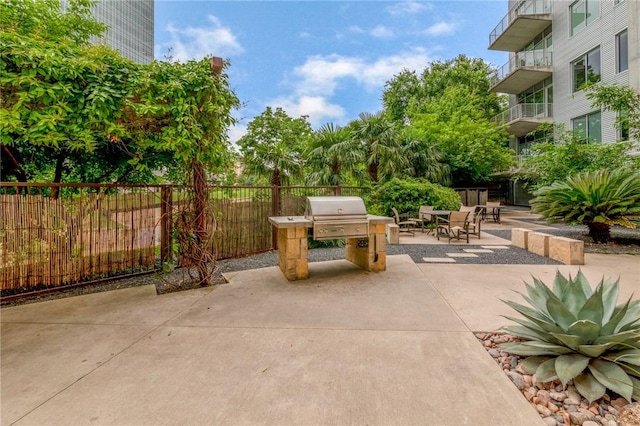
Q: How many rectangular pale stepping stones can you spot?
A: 4